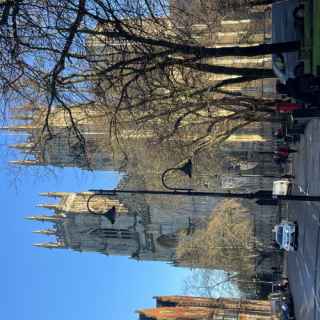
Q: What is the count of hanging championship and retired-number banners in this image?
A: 0